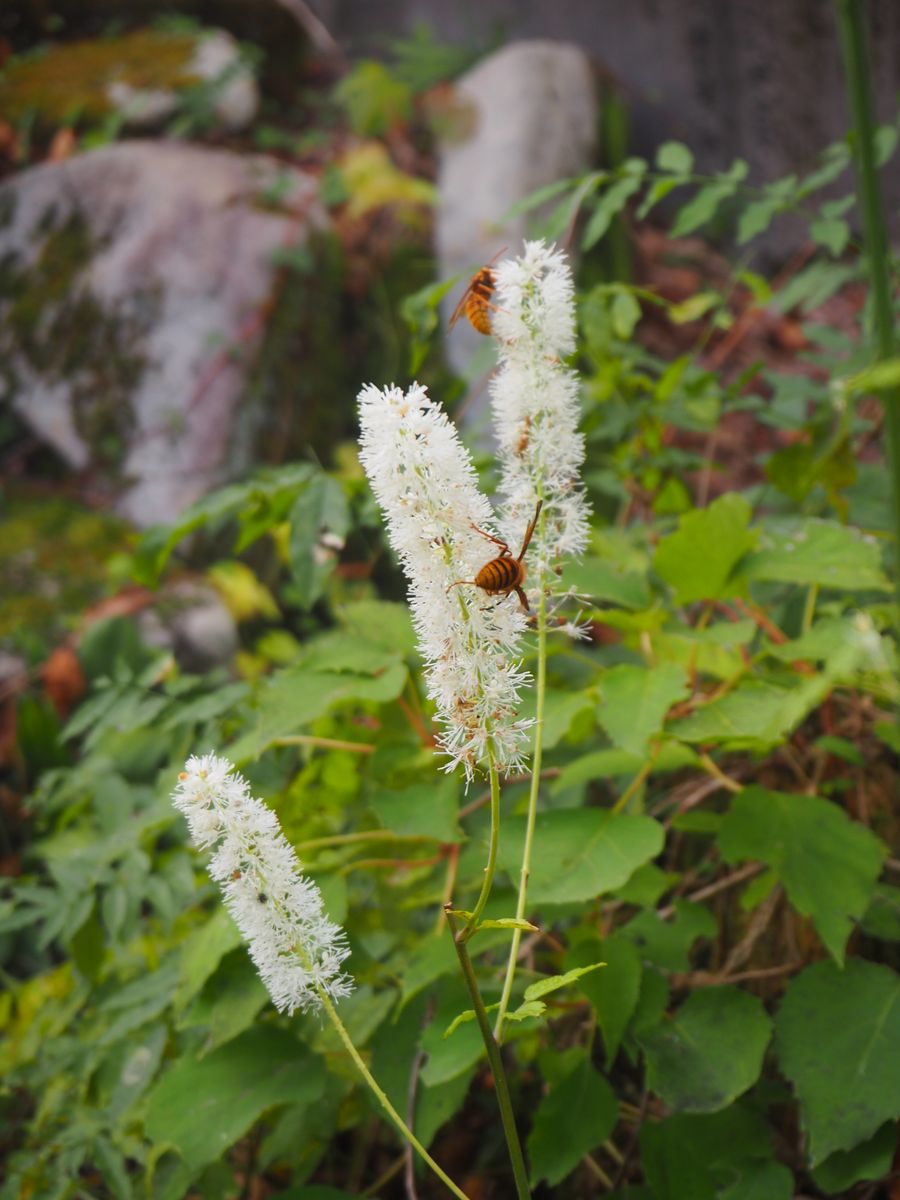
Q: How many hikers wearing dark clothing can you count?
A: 0